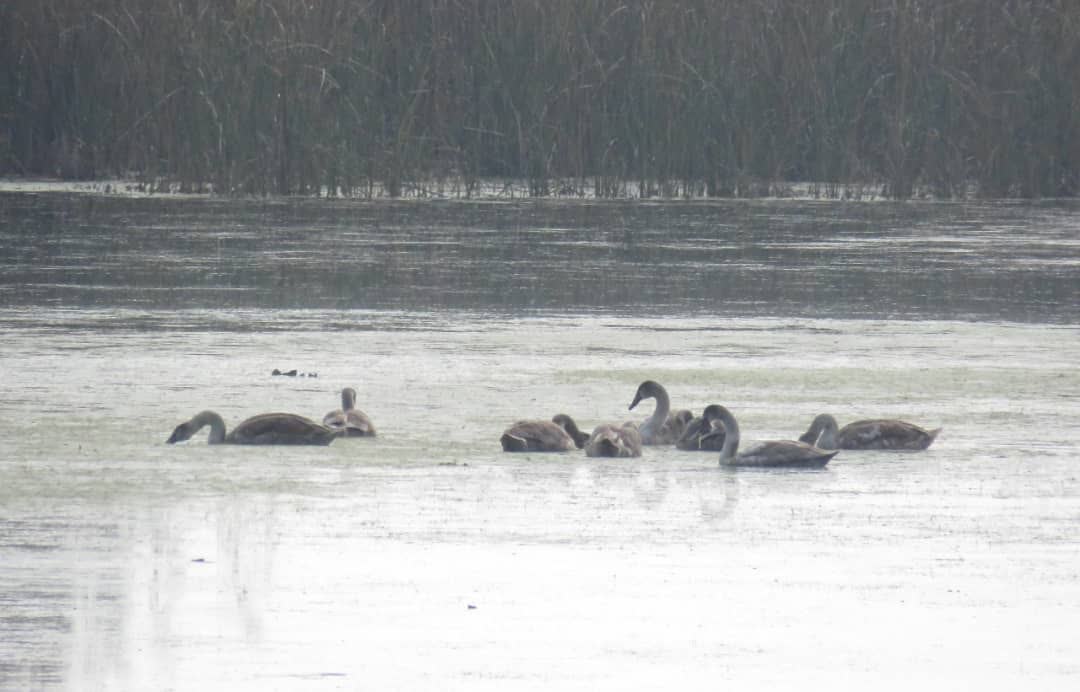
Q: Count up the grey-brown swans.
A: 8